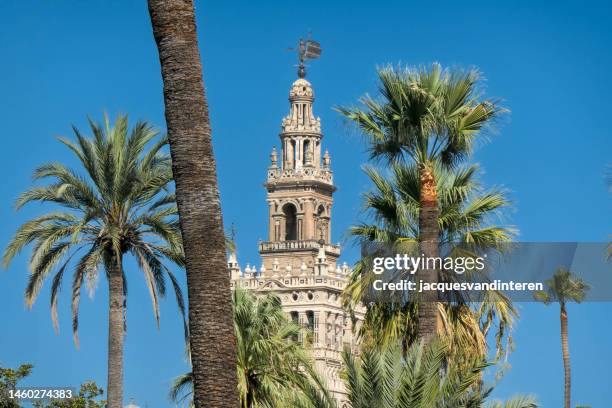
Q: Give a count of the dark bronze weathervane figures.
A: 1